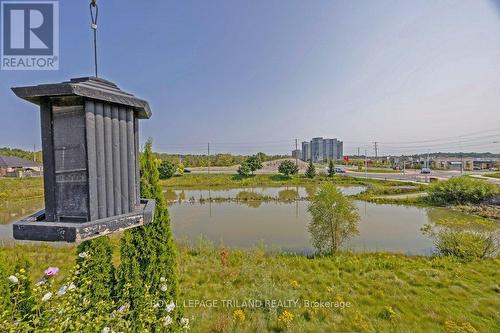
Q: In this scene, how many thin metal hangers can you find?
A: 1